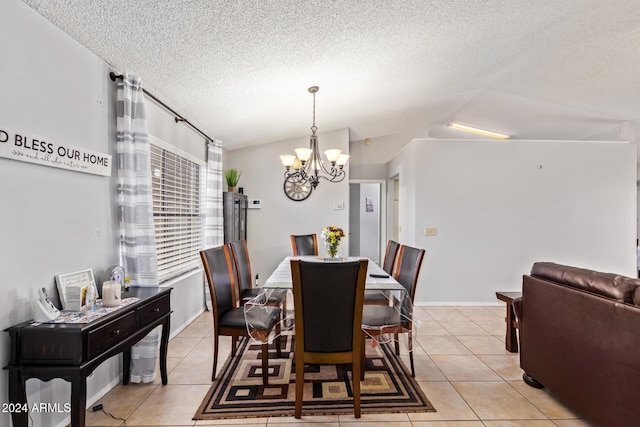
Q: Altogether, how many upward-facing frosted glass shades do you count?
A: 6